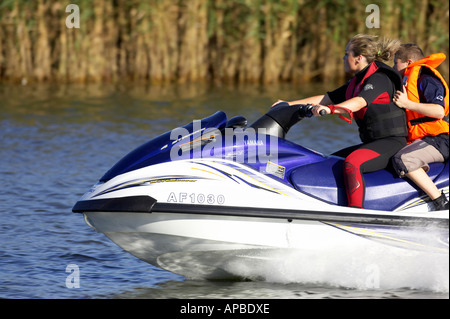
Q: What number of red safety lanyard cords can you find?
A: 1